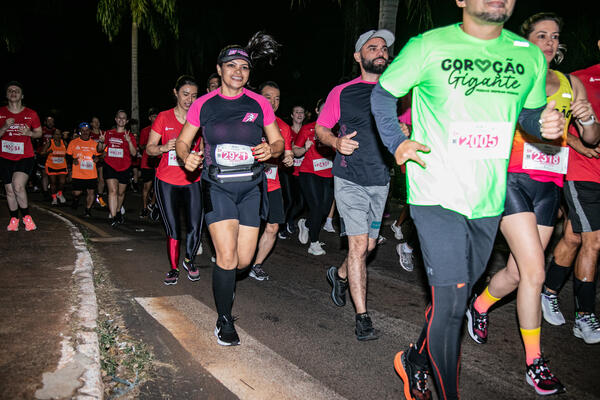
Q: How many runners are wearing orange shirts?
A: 2